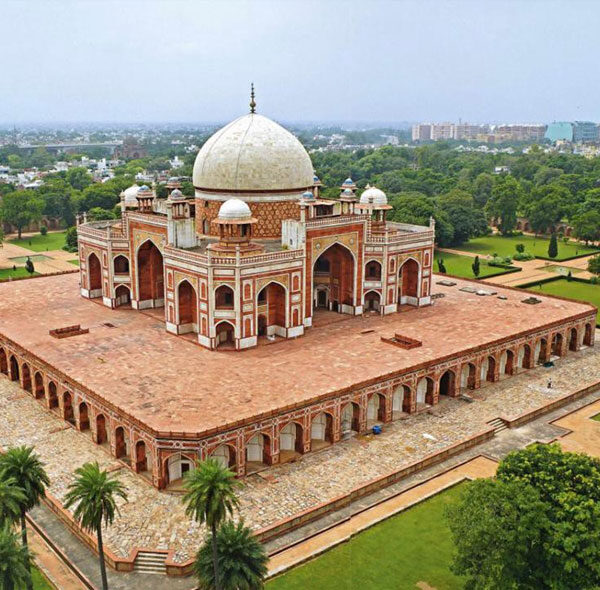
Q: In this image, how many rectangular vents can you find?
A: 2